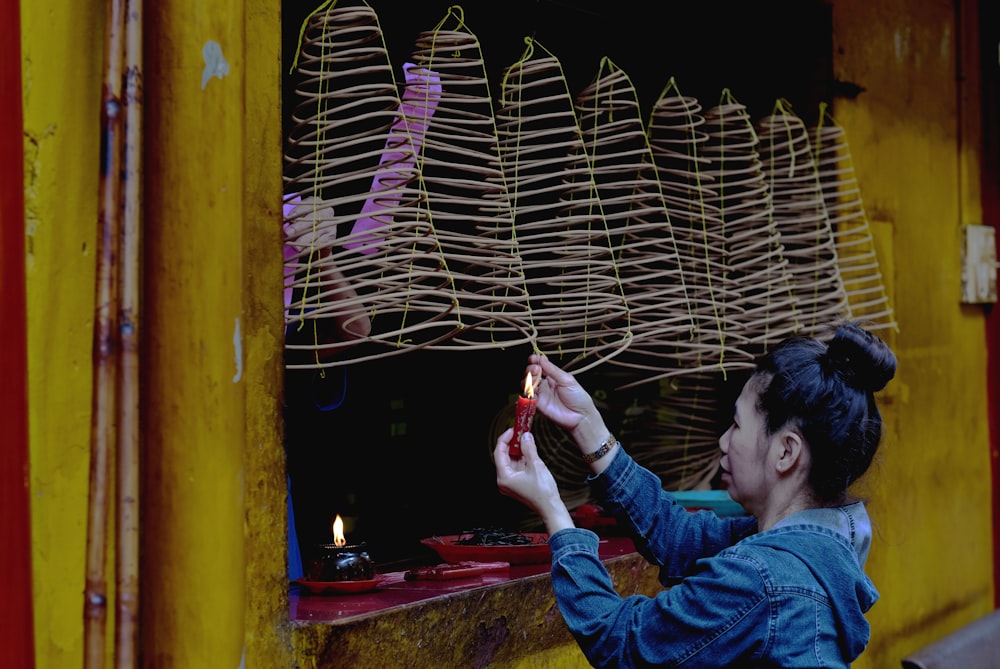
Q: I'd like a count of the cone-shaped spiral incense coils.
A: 8